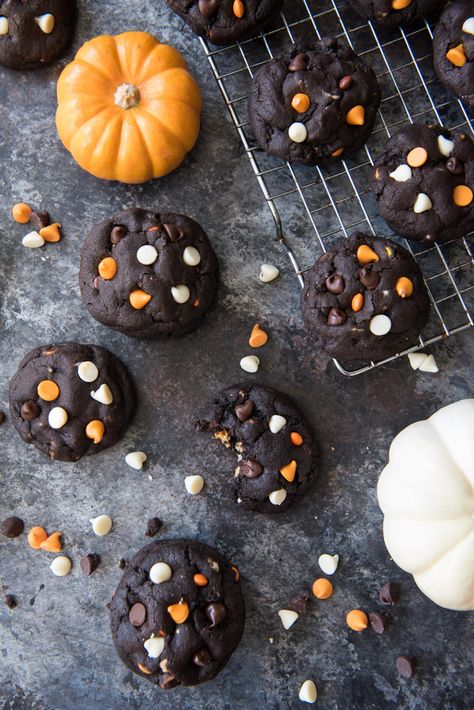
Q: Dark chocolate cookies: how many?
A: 11